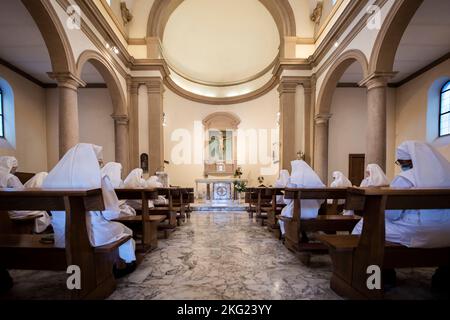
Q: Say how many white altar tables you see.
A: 1